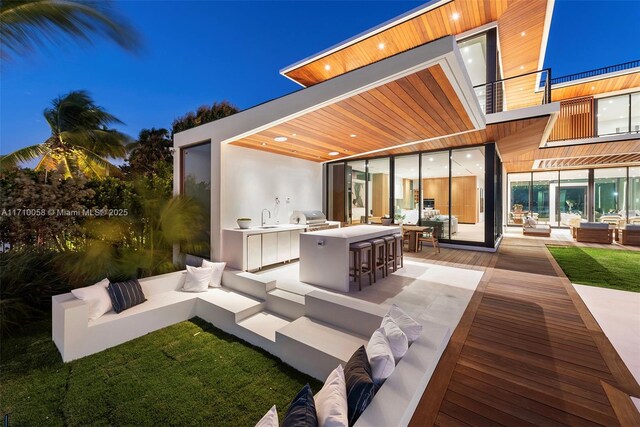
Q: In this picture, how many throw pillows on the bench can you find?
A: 11